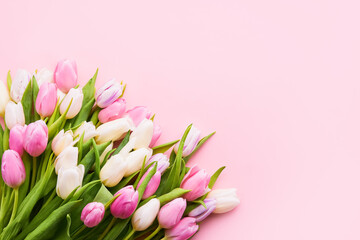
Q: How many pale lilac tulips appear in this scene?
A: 4